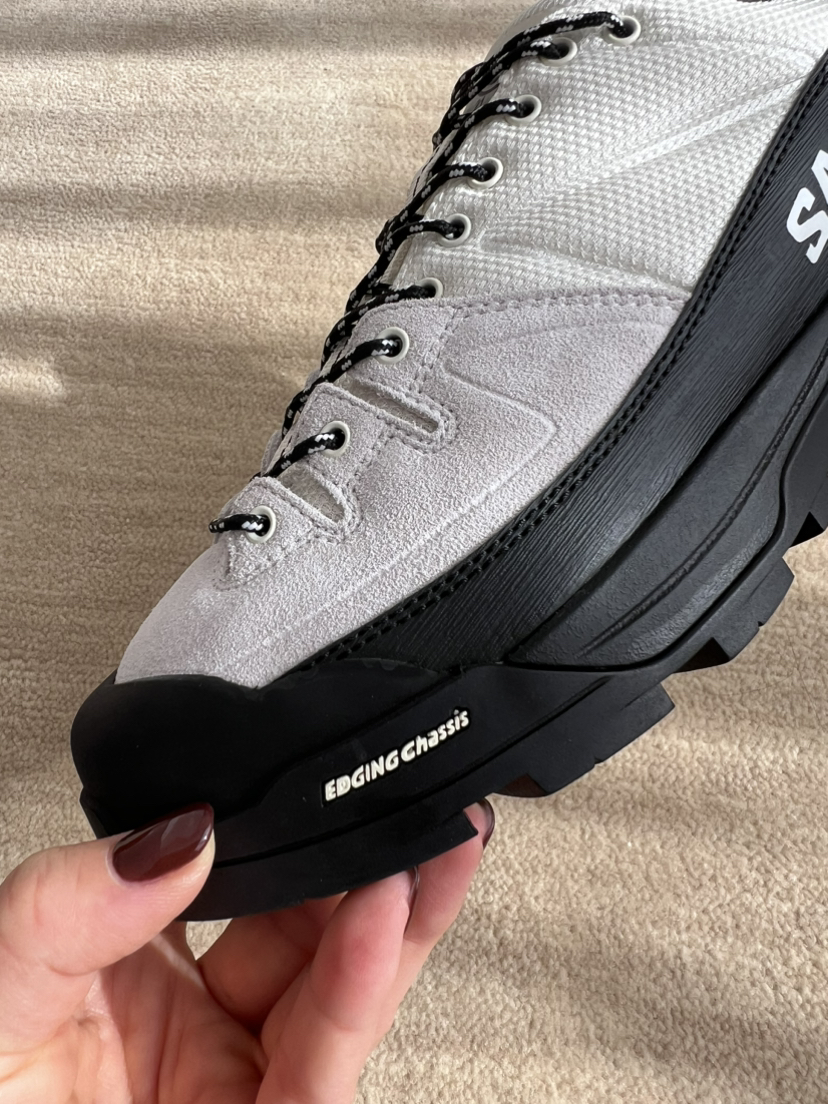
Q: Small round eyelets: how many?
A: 9